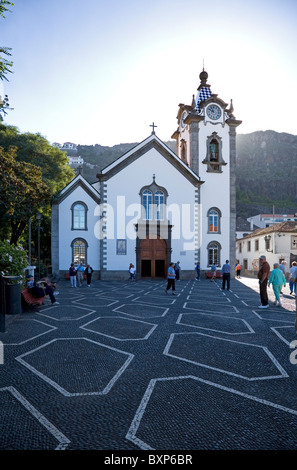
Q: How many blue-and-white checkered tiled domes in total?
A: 1